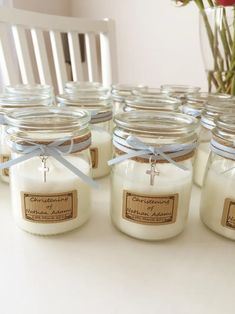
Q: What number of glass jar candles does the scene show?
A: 13